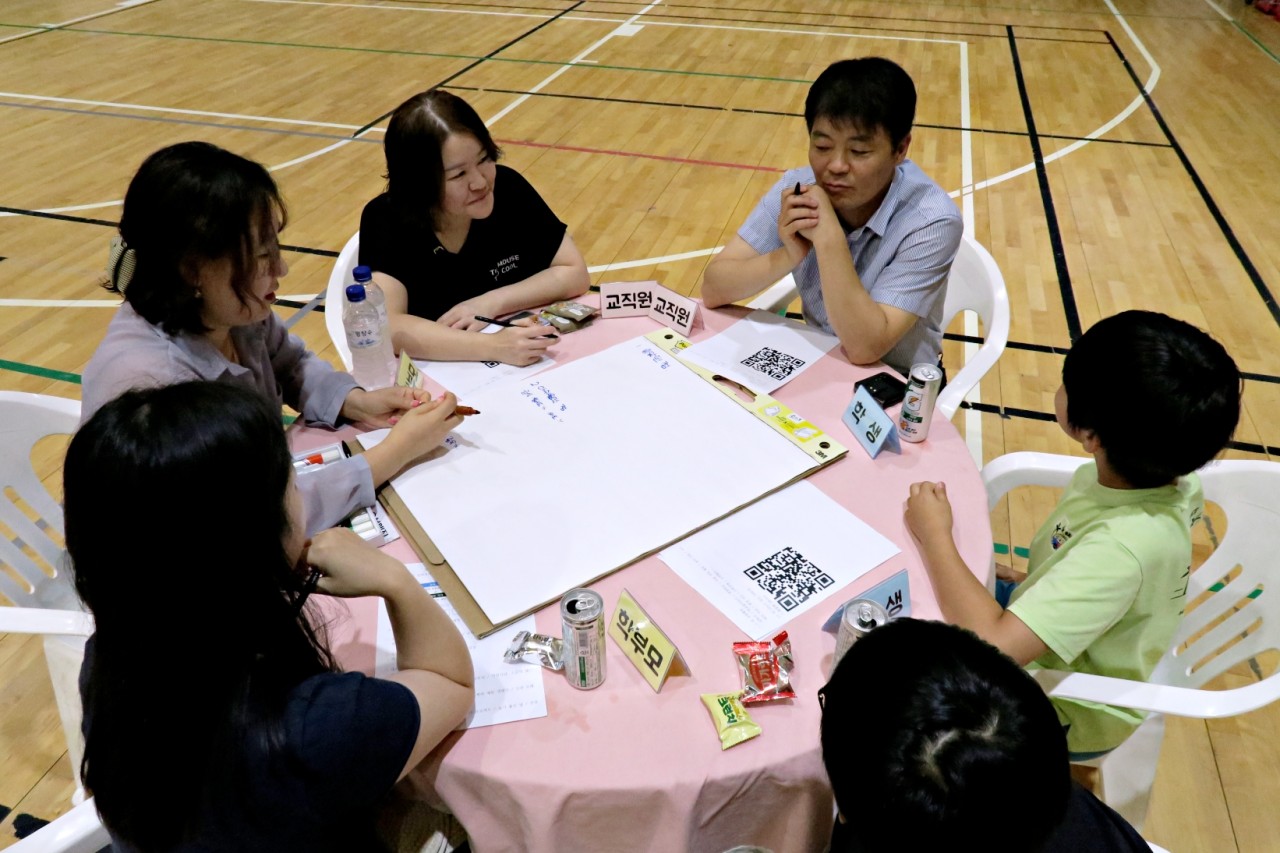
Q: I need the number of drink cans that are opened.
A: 2